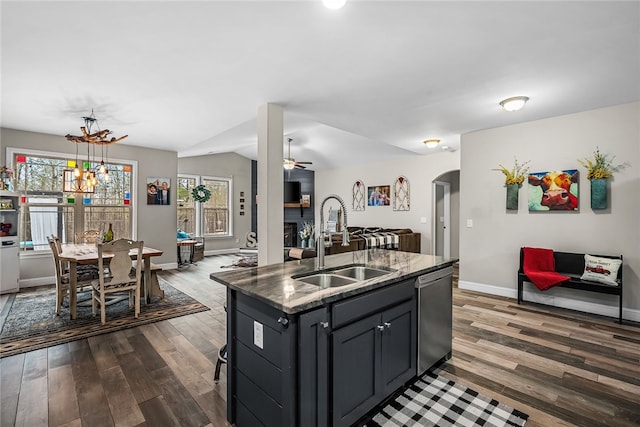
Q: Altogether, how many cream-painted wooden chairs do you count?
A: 3